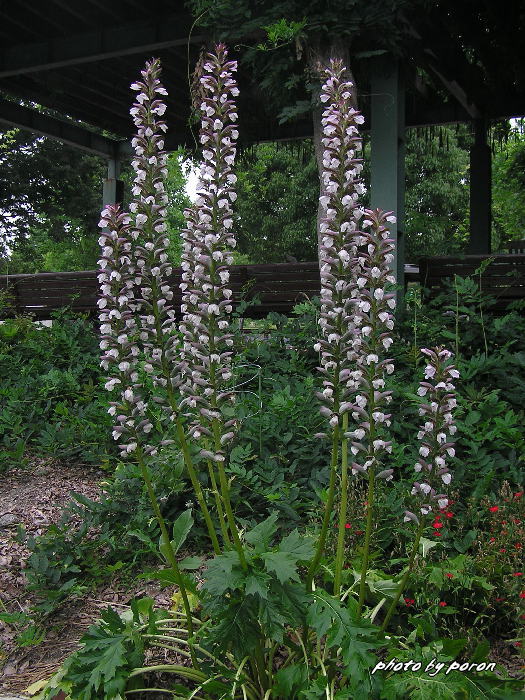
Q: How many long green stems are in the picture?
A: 8